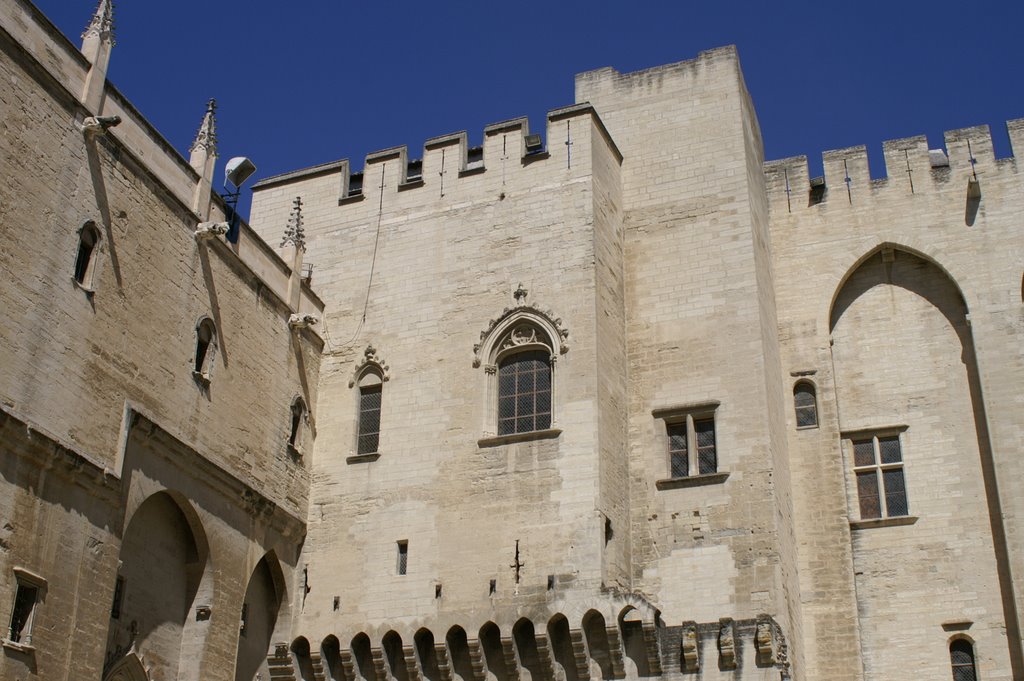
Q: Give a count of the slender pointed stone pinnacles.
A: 3